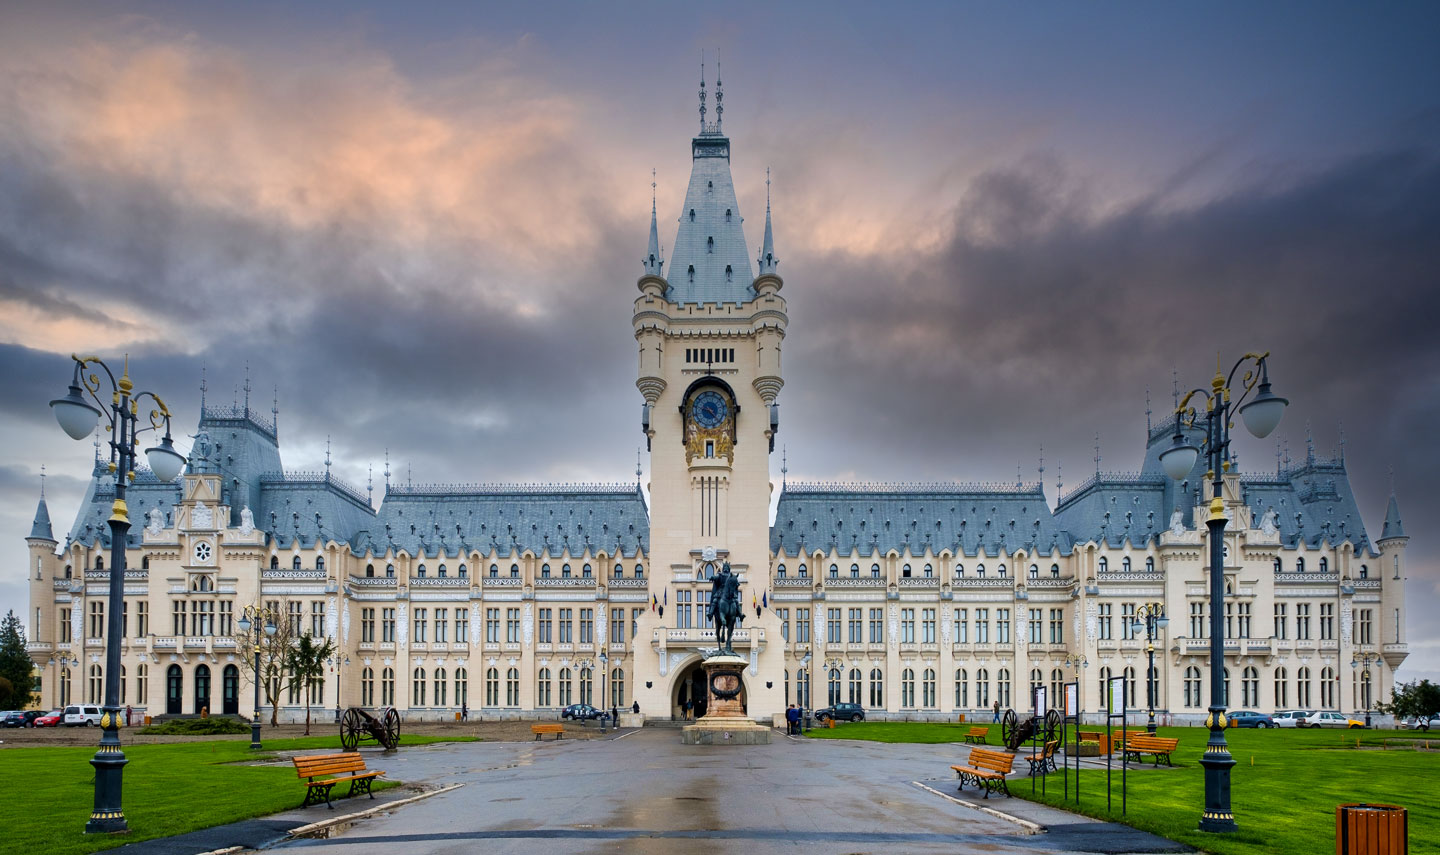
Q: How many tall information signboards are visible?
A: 3